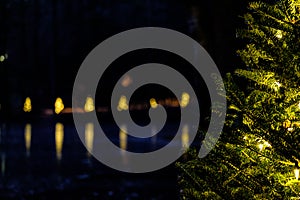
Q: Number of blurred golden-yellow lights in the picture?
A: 6